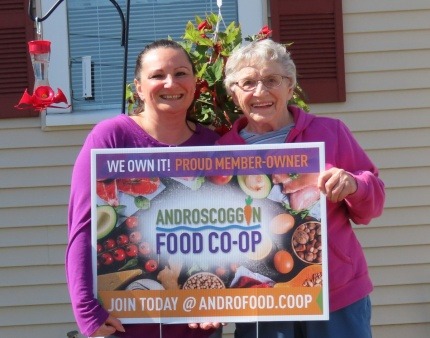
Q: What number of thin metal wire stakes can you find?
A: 2